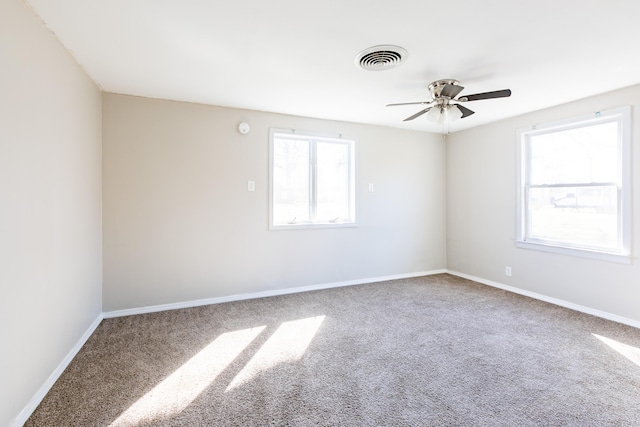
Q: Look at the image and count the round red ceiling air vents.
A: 0